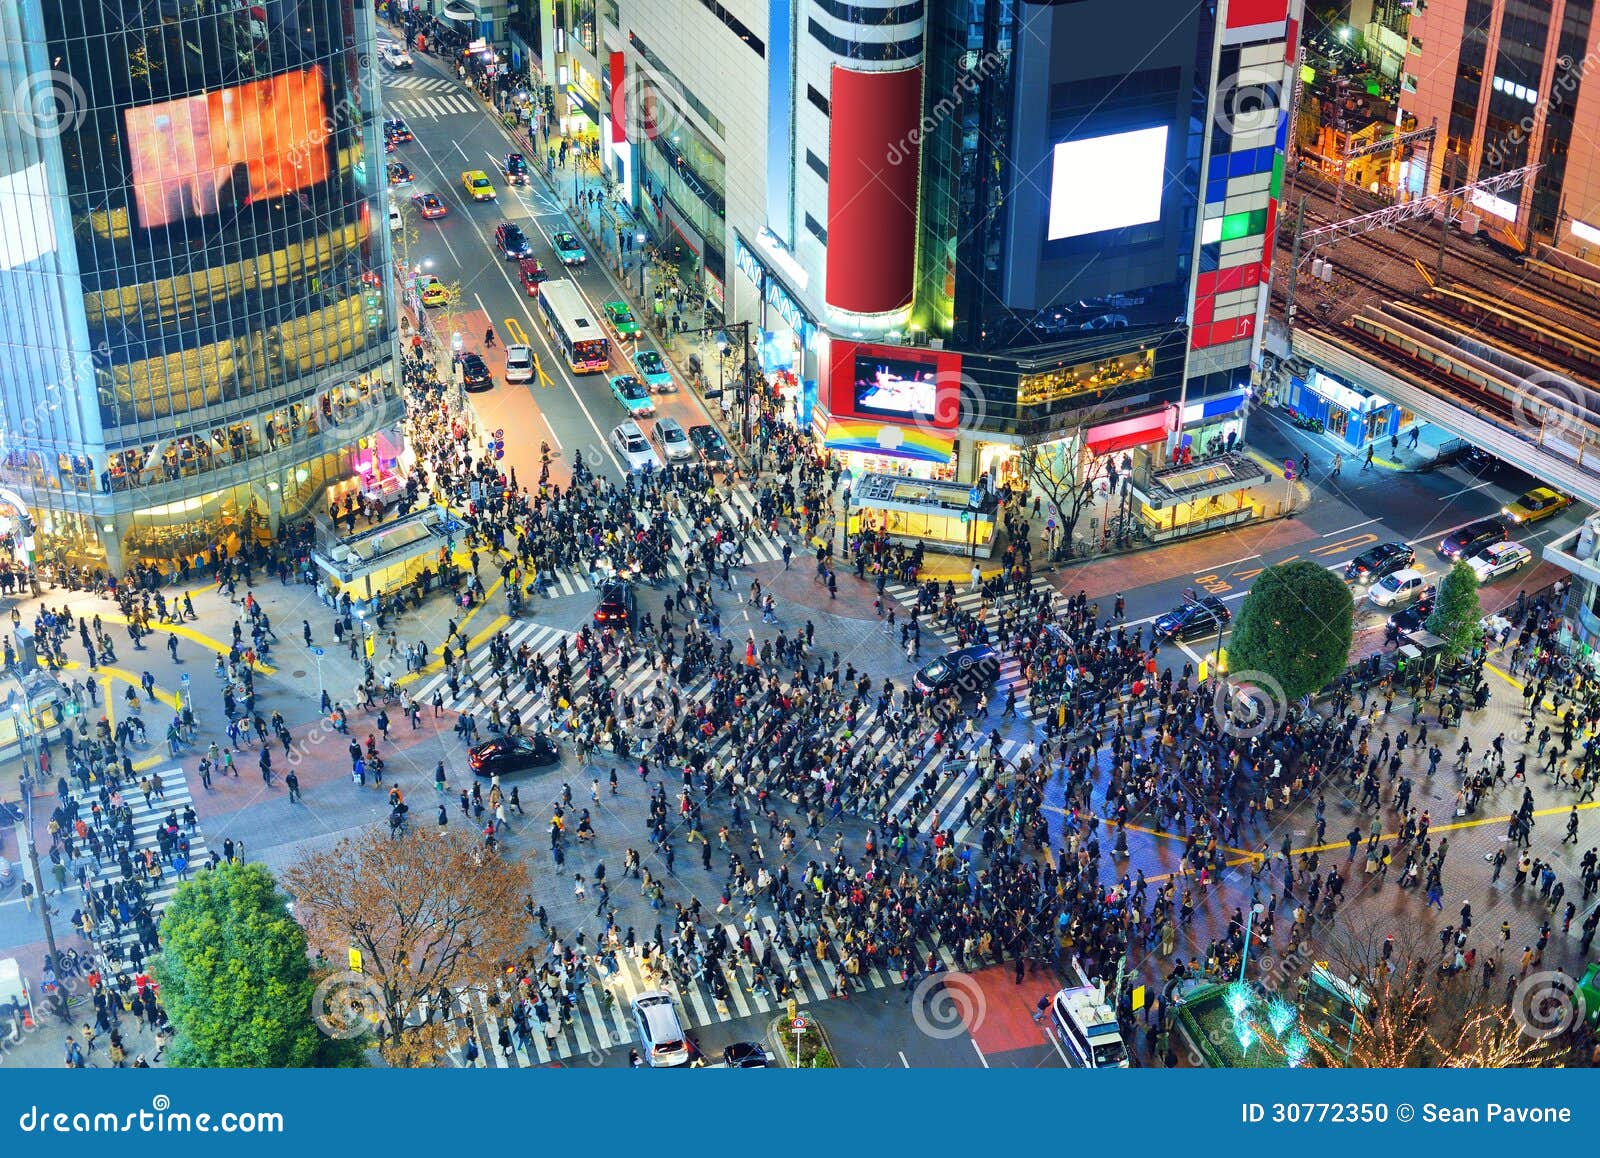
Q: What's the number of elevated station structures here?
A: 1